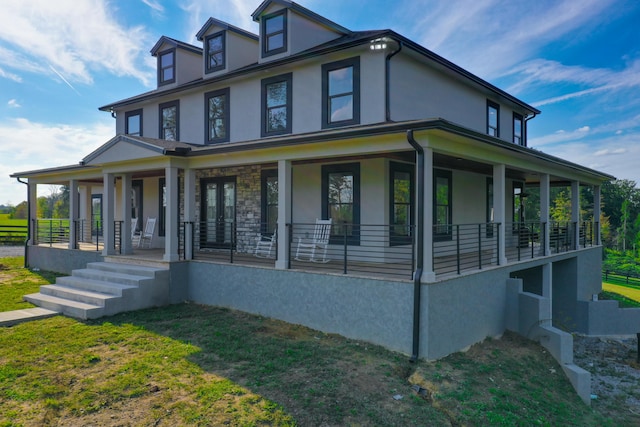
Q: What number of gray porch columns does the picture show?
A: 12